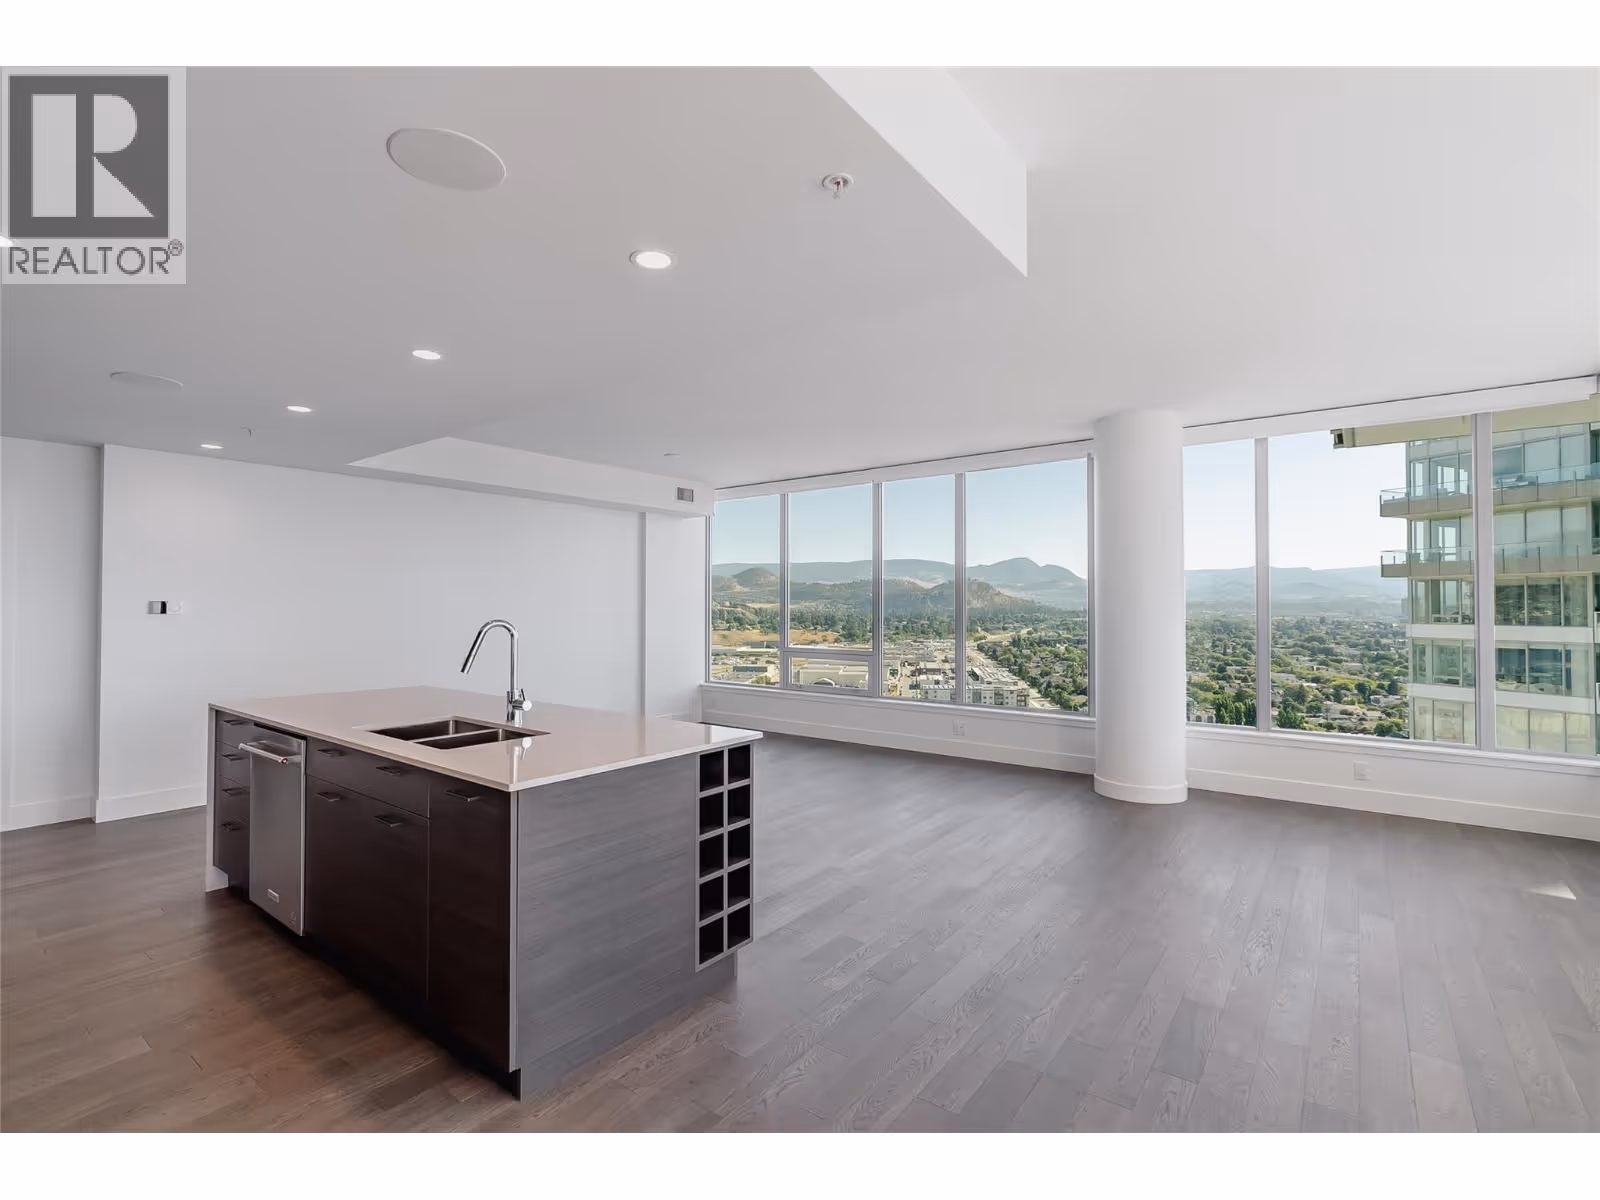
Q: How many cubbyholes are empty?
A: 10